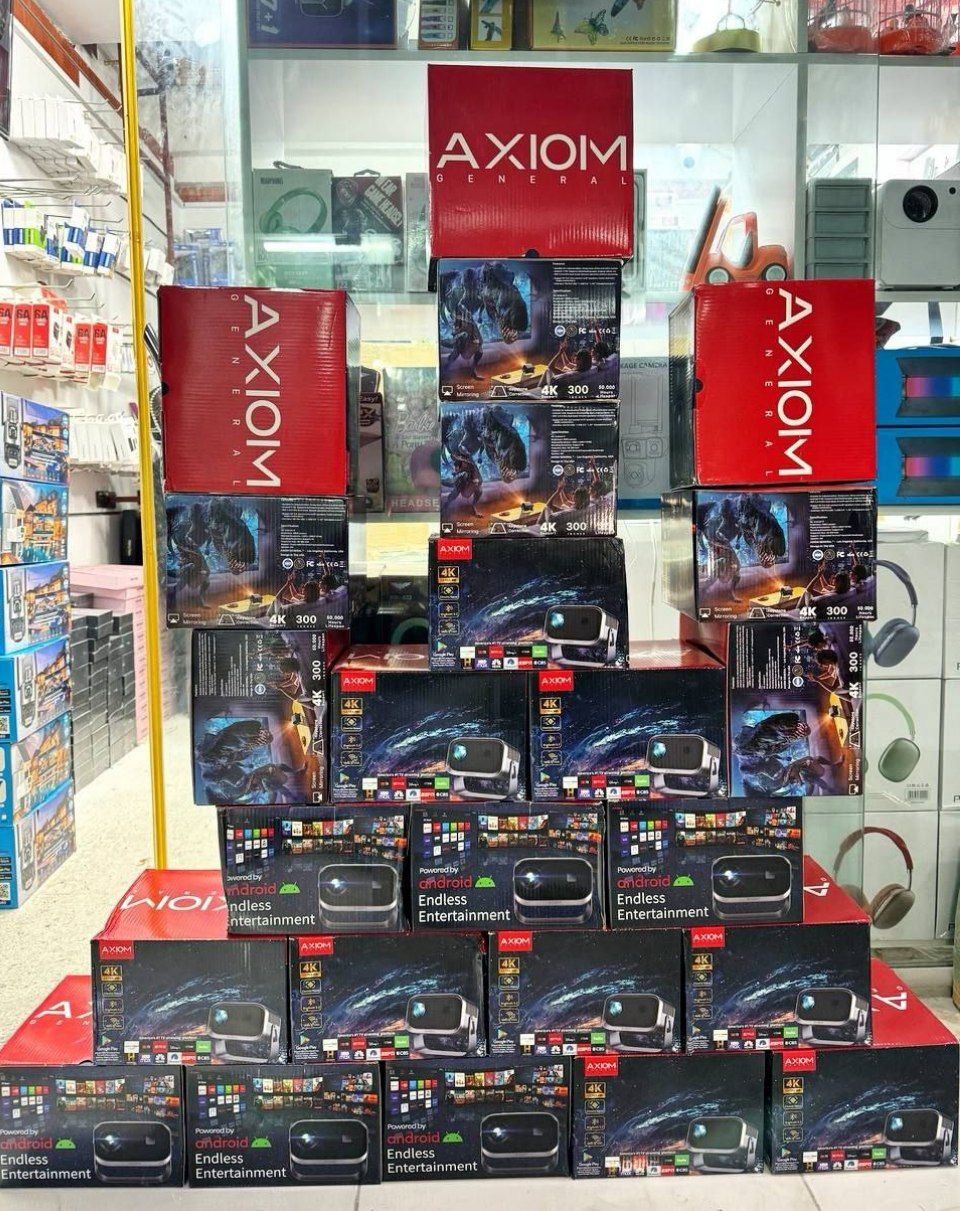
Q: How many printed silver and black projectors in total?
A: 15